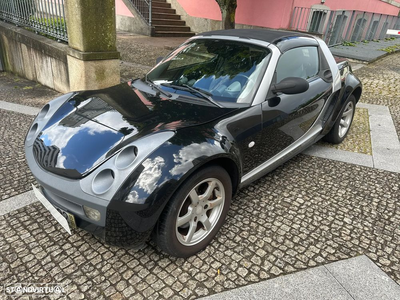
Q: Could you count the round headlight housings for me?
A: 4